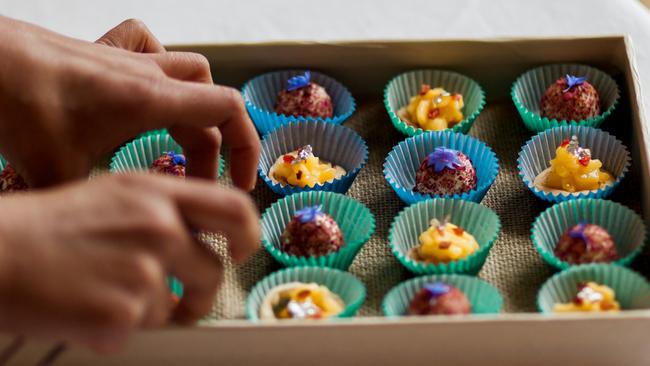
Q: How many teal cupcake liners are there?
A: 11